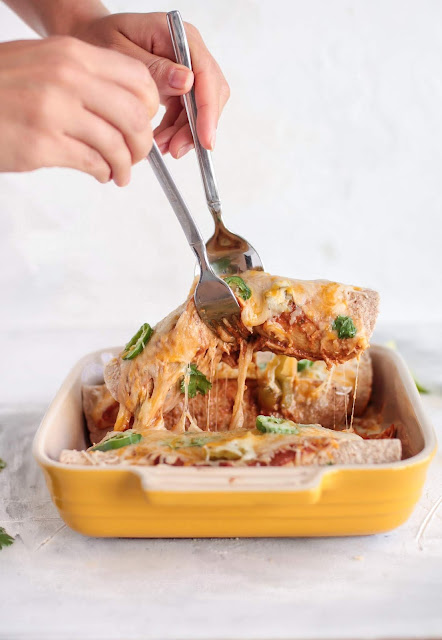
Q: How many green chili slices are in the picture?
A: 4